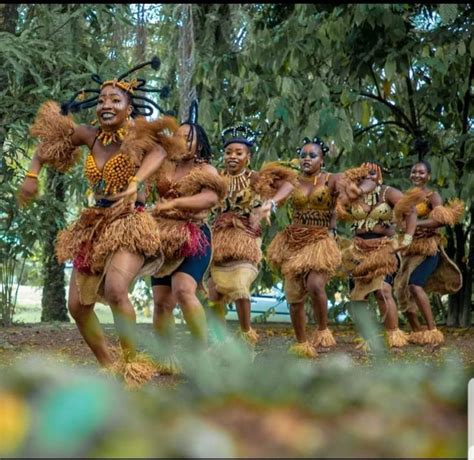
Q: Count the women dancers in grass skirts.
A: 6